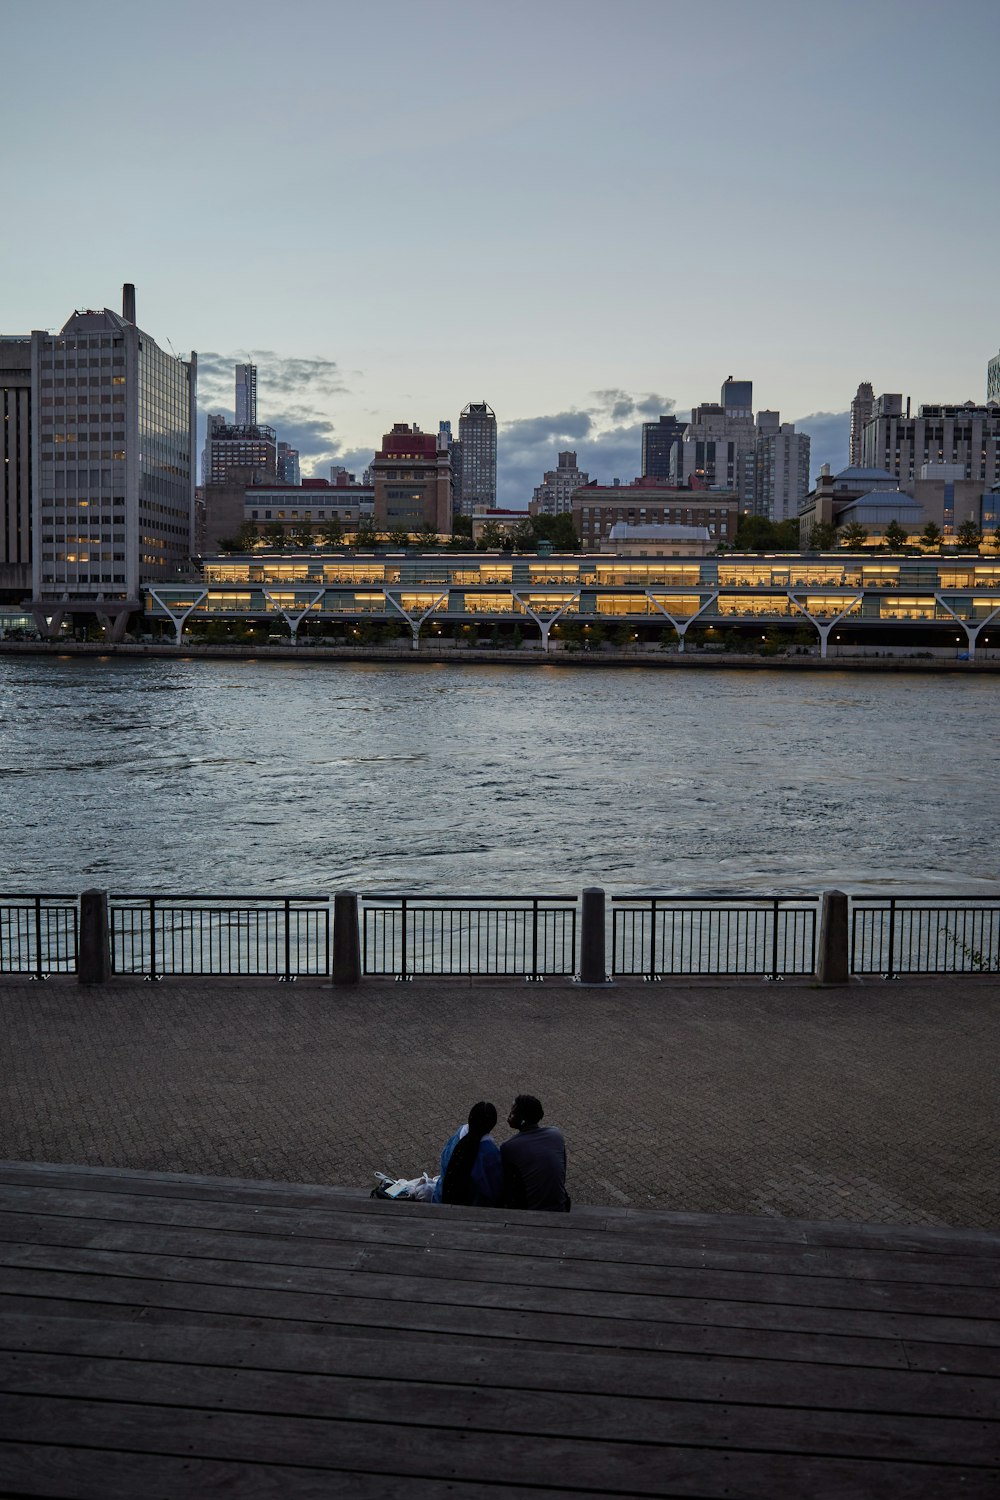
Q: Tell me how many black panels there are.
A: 5